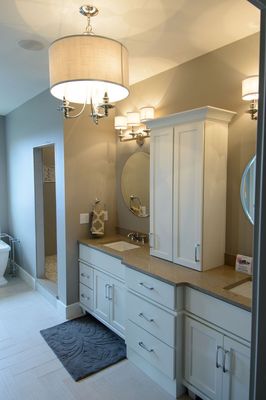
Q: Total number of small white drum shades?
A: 4